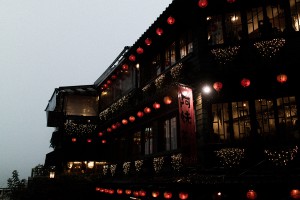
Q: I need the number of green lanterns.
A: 0